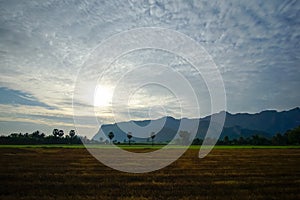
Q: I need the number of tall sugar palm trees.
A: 6